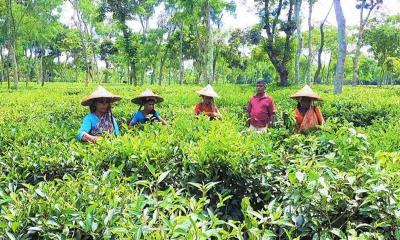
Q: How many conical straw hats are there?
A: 4